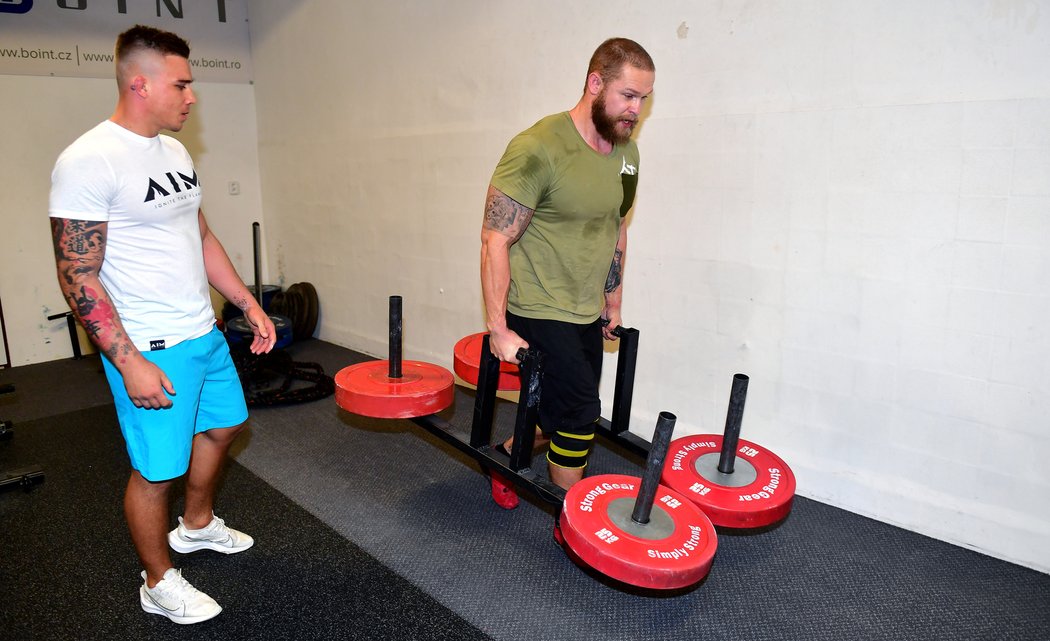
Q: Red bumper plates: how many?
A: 4